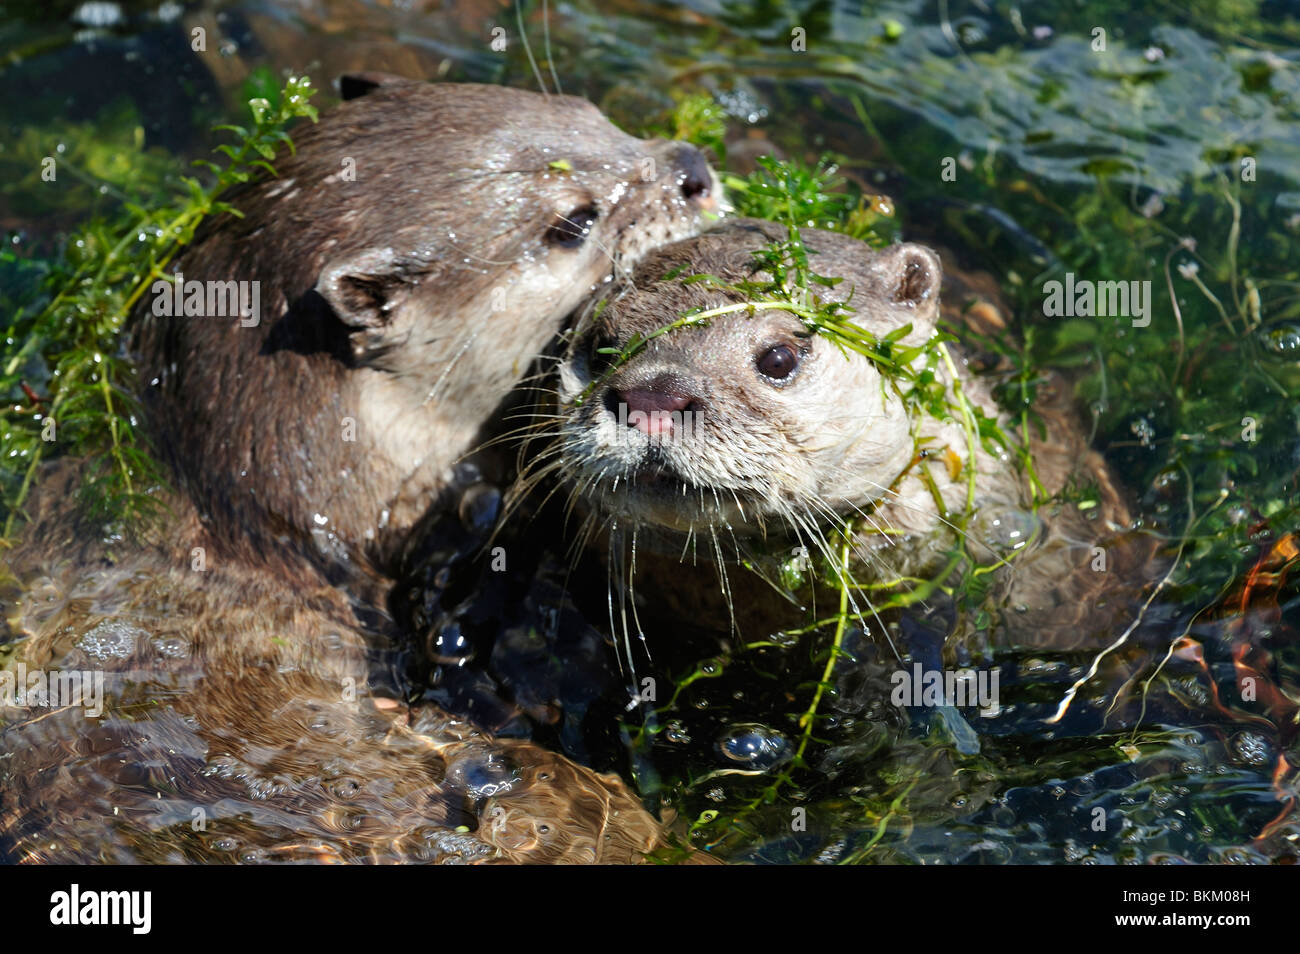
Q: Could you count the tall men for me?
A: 0